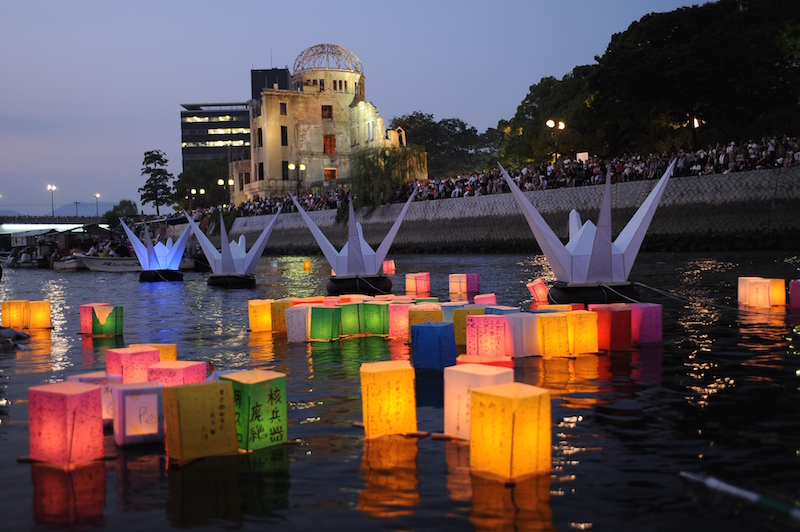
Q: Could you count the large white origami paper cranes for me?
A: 4